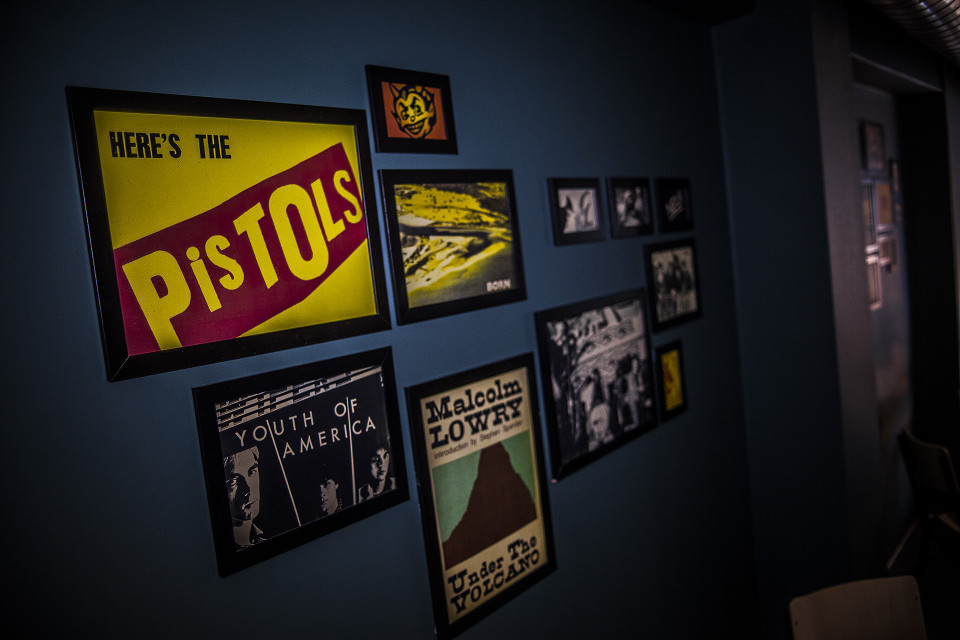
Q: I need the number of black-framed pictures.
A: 11